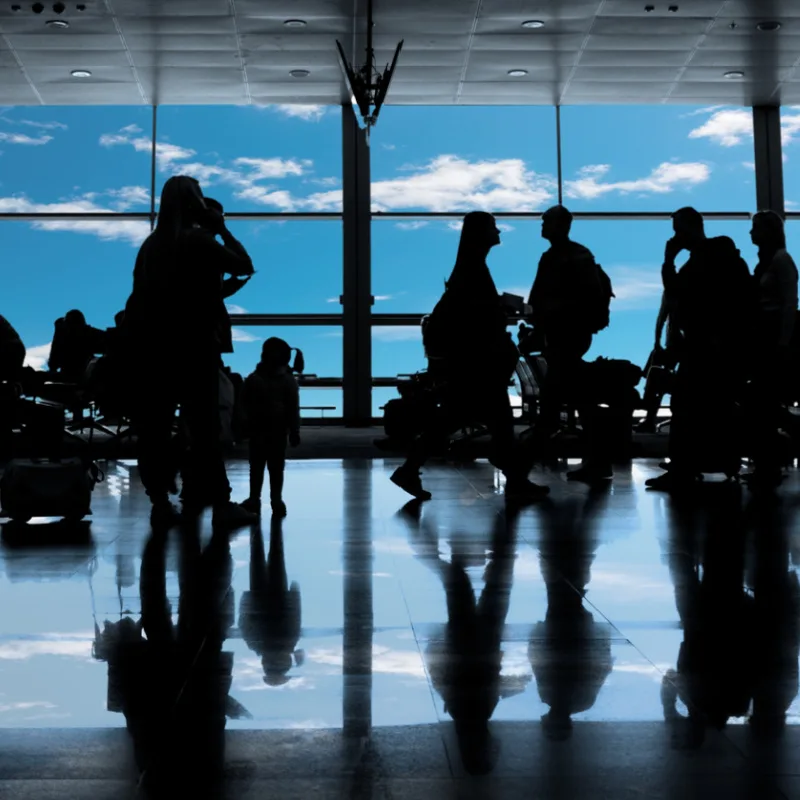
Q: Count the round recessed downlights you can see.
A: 8